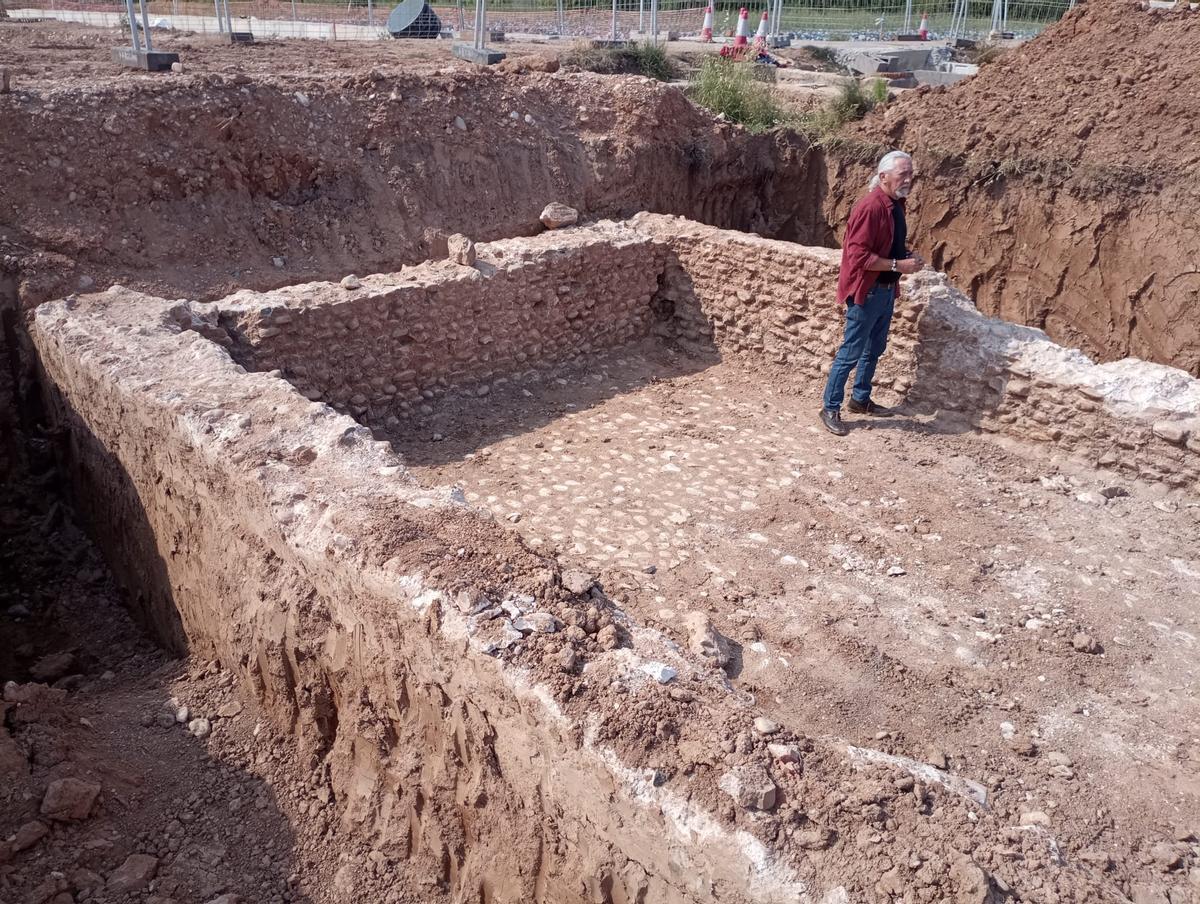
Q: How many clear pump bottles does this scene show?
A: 0